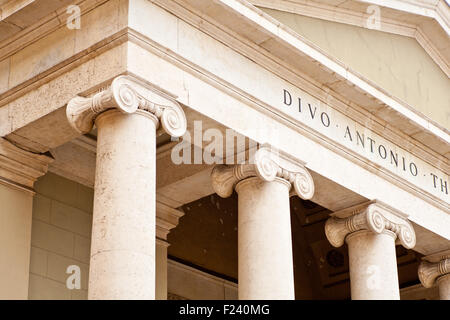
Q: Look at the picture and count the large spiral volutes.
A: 6